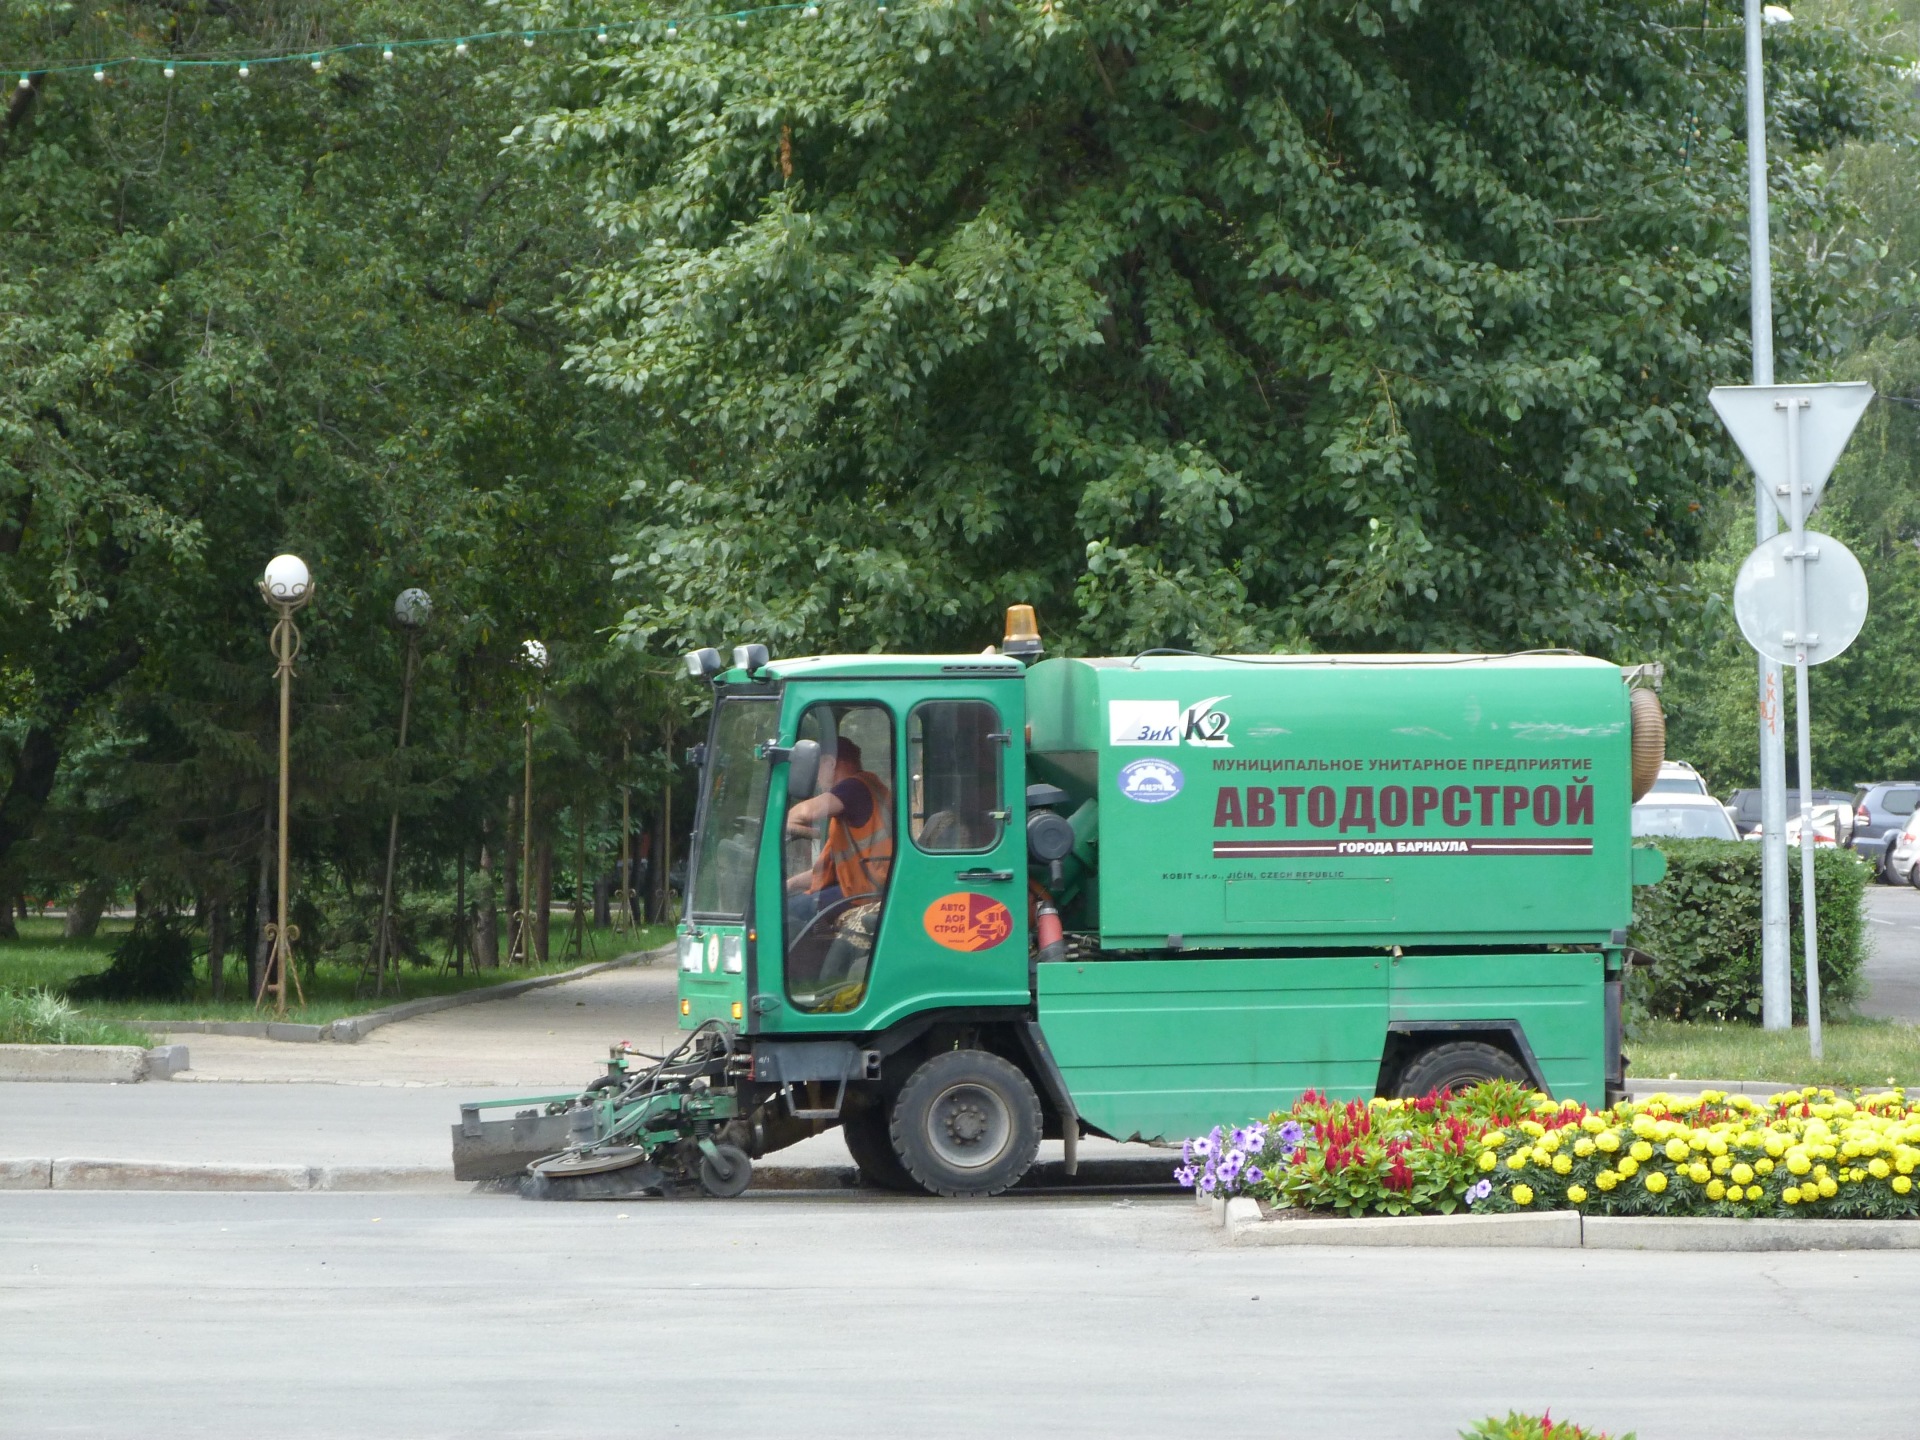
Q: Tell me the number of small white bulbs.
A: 13